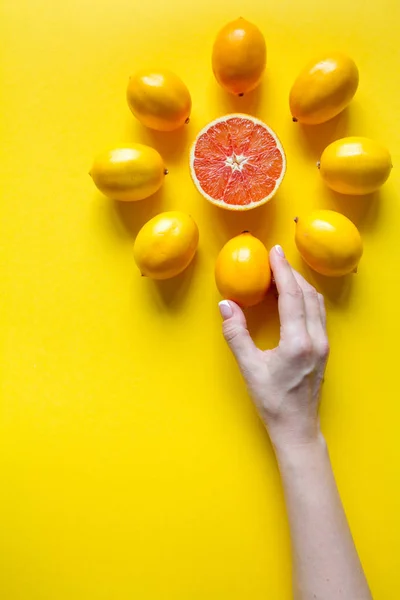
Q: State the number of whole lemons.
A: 8